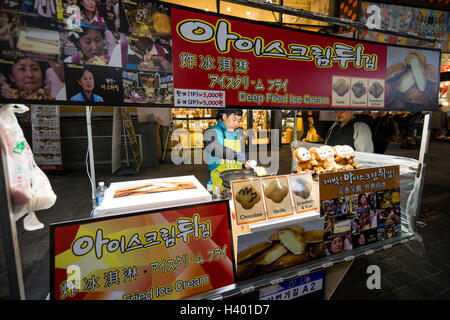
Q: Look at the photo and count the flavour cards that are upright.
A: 3